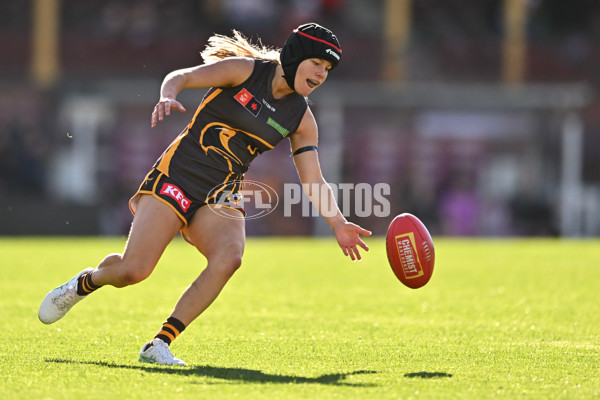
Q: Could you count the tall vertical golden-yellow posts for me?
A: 3